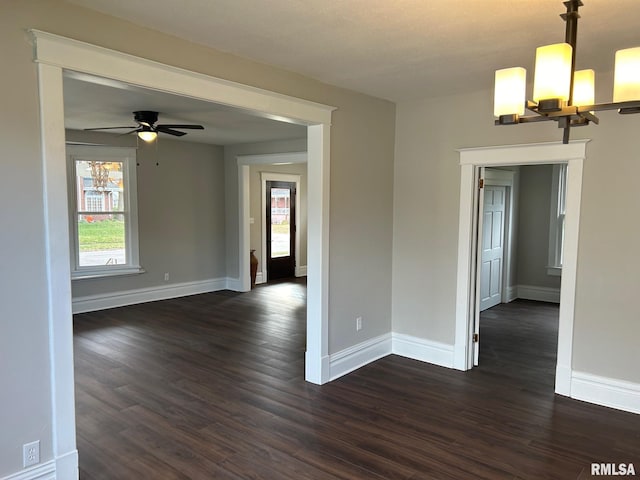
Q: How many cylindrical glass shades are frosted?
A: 4